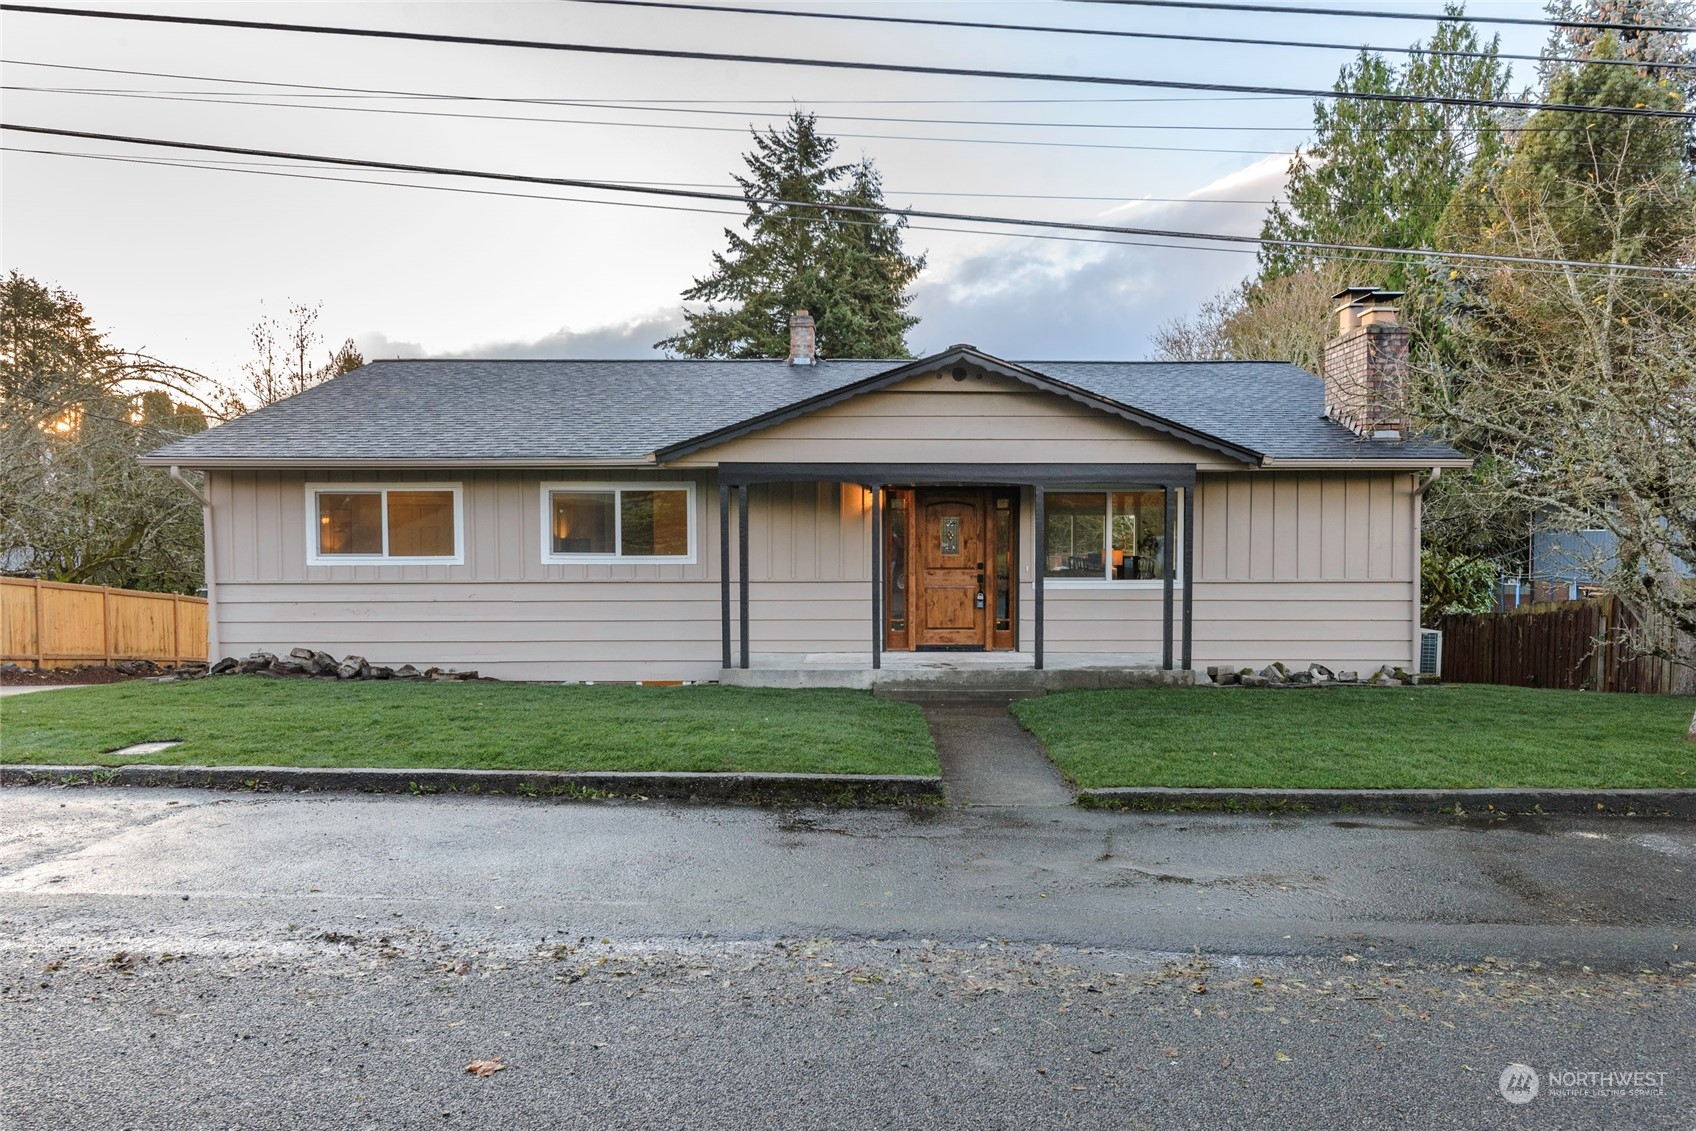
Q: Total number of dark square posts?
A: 6